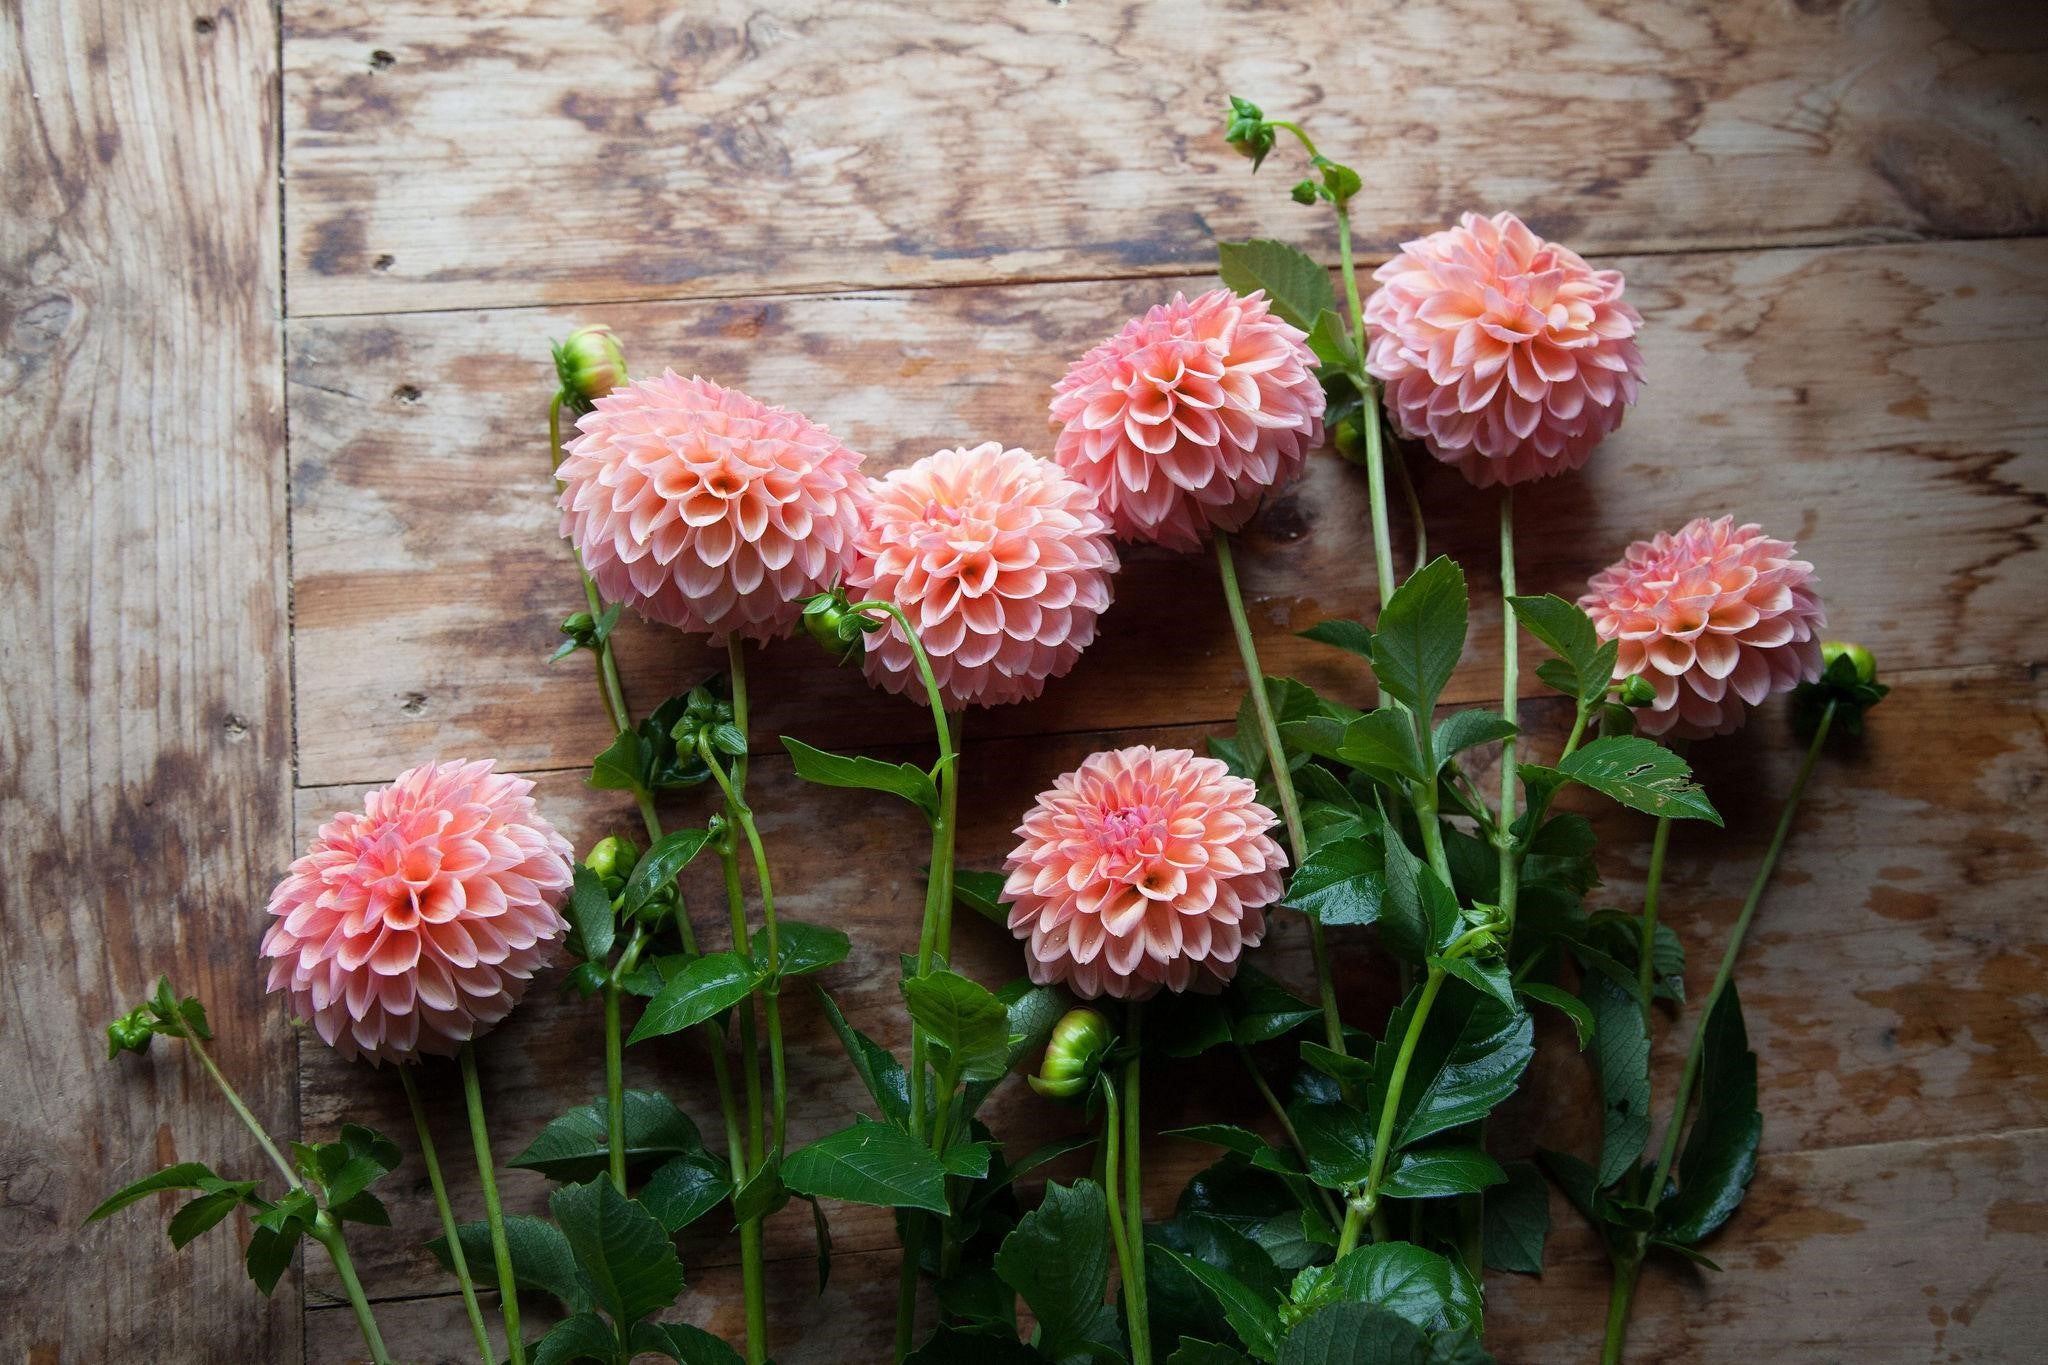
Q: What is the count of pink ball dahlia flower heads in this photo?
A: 7